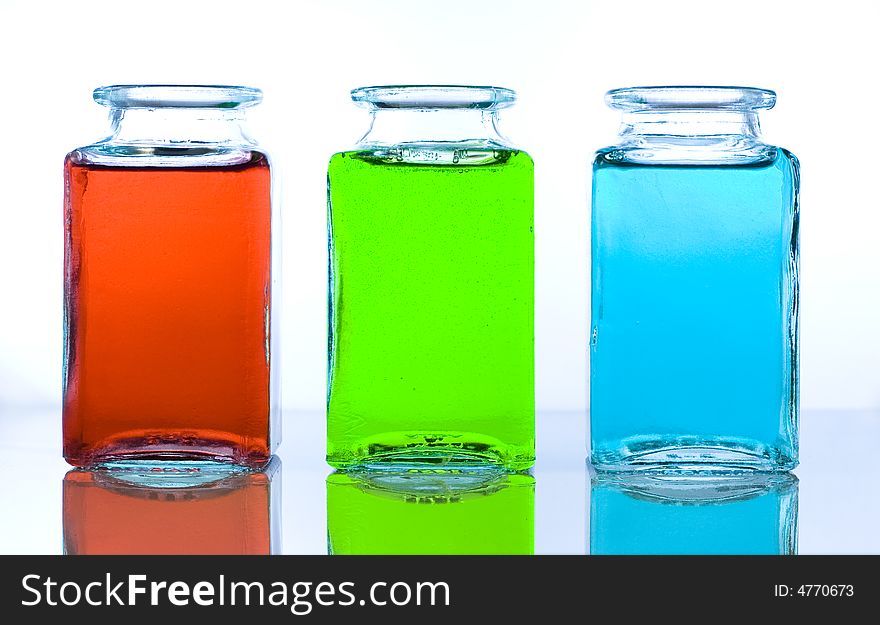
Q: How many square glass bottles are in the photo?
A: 3